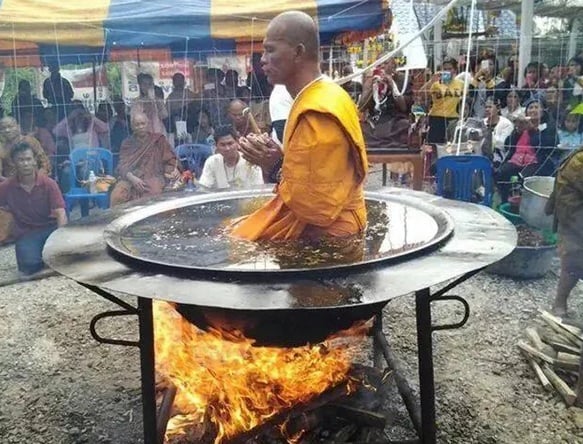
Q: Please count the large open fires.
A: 1